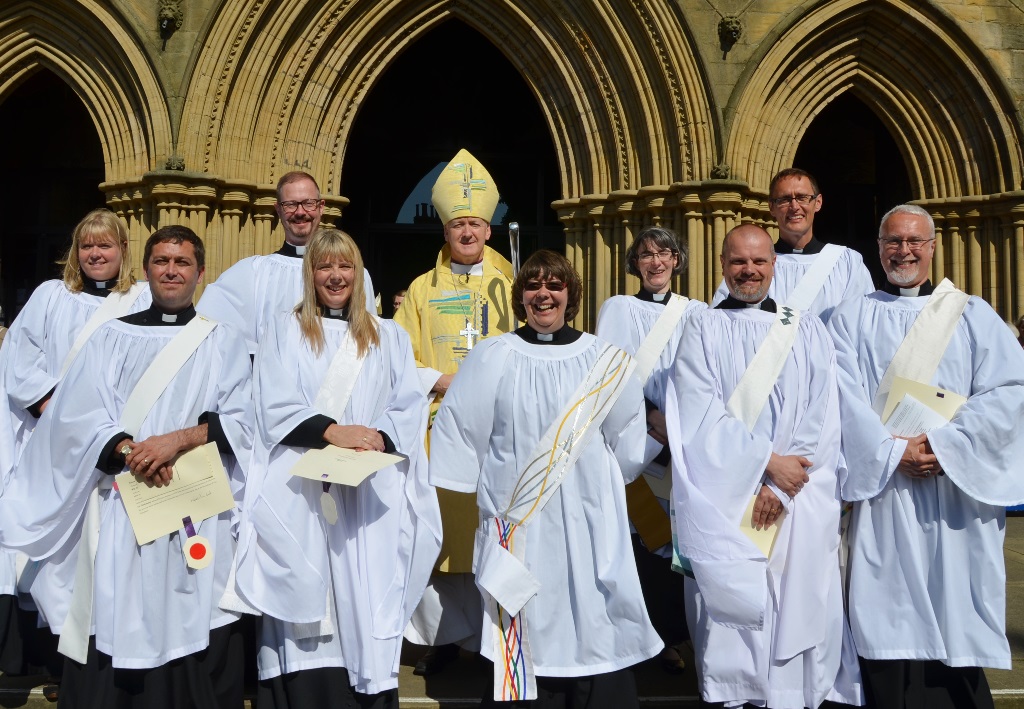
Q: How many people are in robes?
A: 10